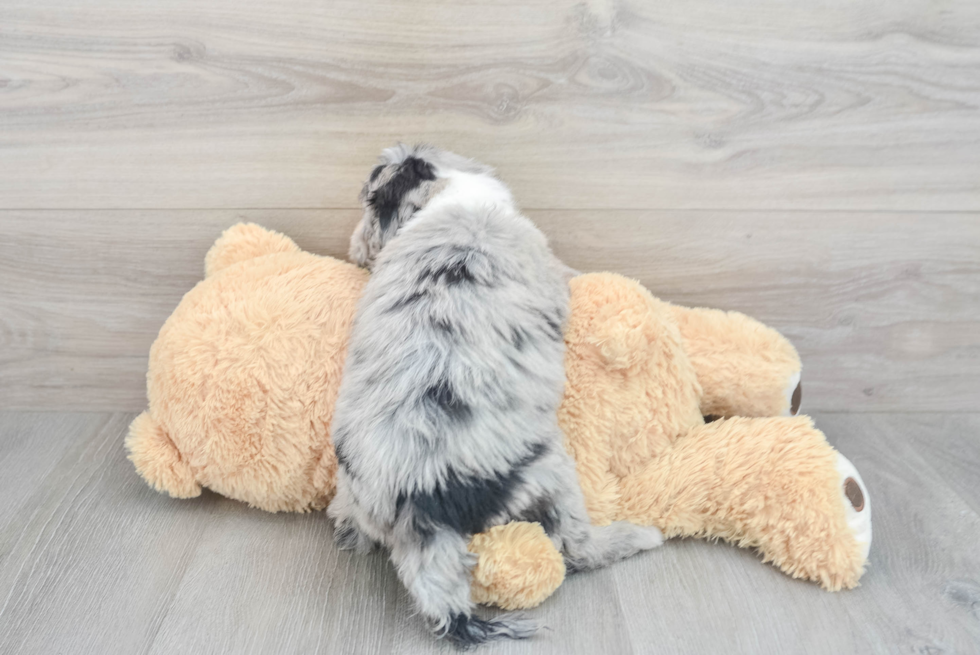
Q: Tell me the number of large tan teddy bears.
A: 1